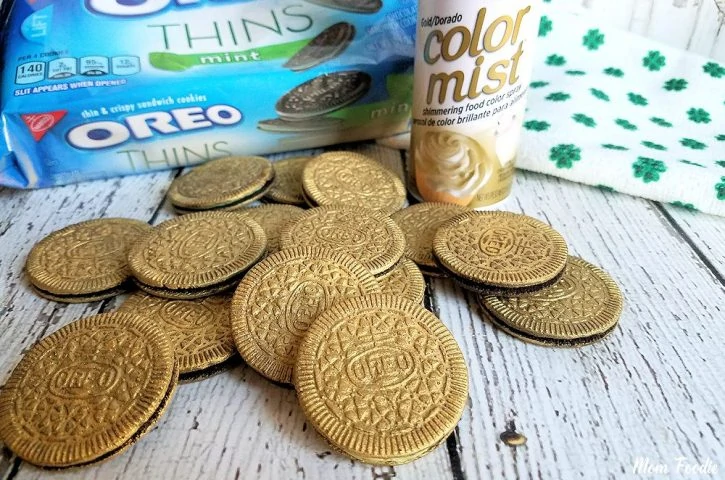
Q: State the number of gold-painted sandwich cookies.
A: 15